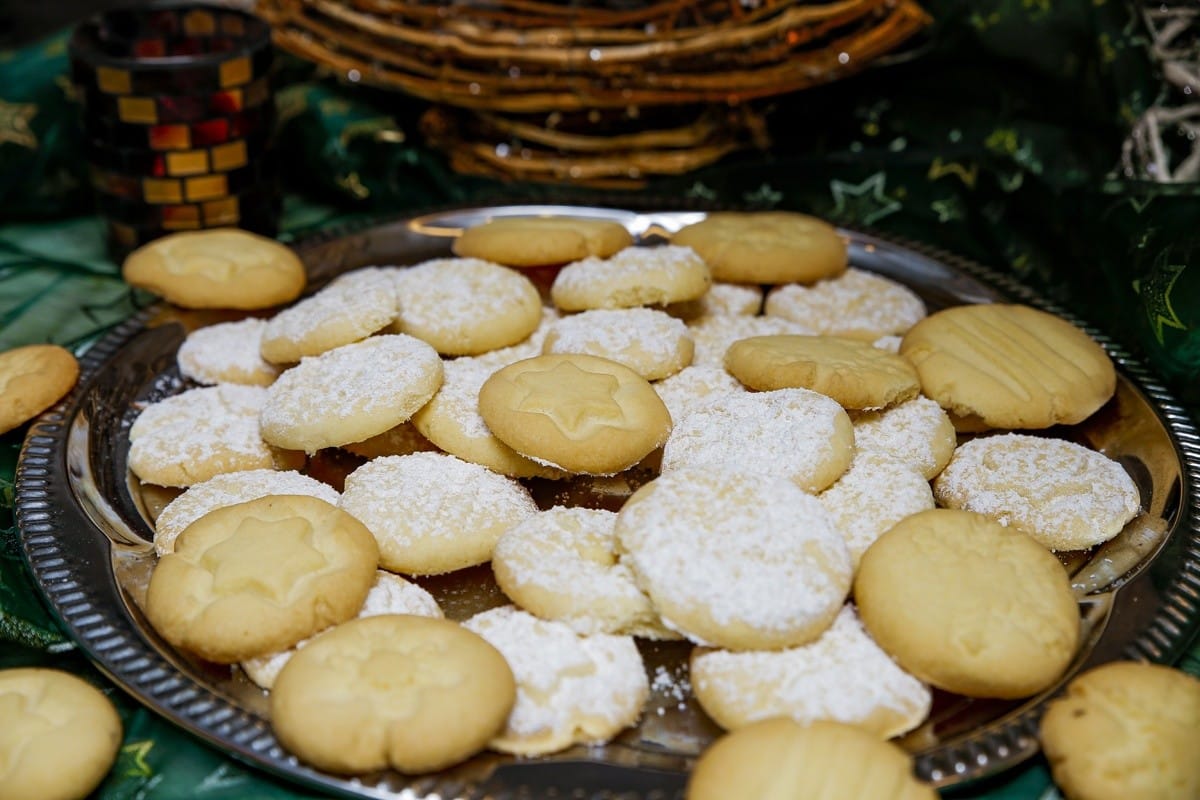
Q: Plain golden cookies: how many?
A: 13